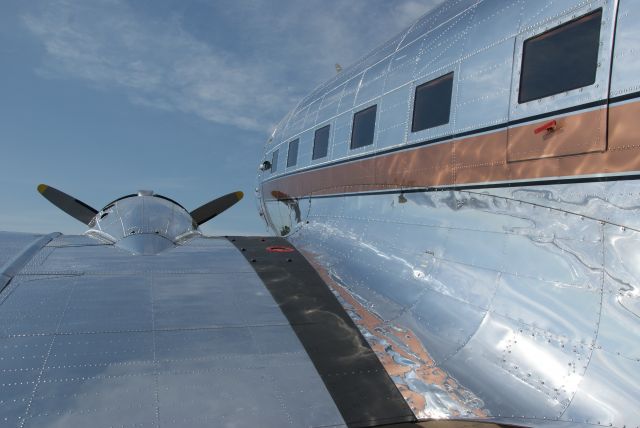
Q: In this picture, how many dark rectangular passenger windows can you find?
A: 6